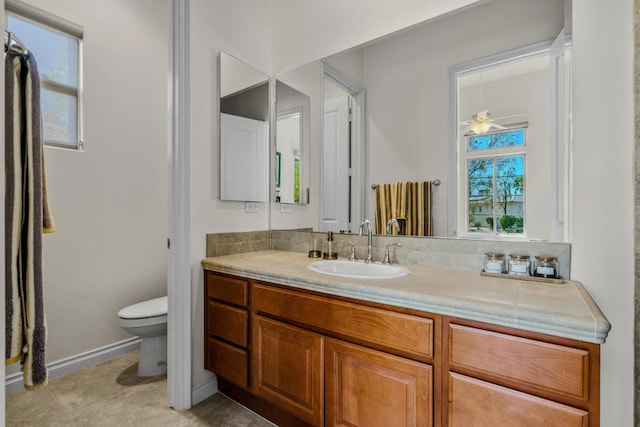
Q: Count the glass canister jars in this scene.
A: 3